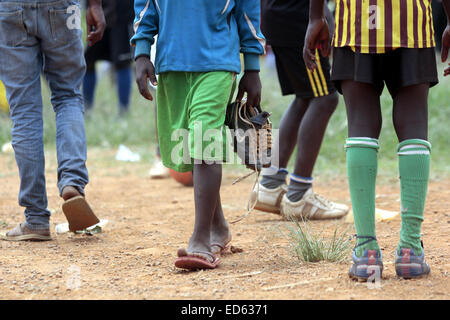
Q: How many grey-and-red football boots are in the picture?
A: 2